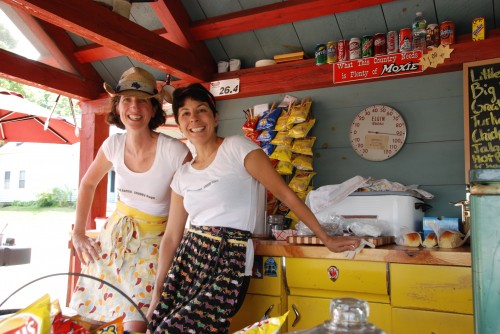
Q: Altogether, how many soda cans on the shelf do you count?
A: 10